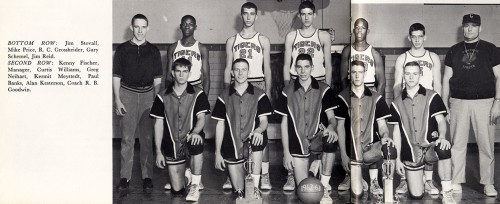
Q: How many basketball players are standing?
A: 5